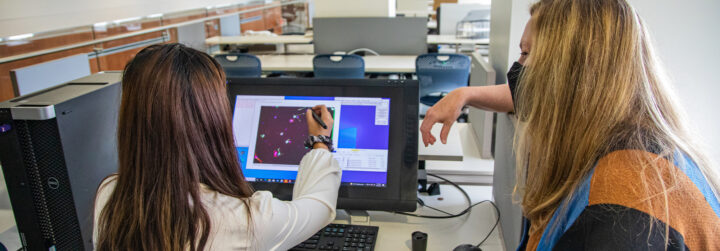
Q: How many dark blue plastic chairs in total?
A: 3